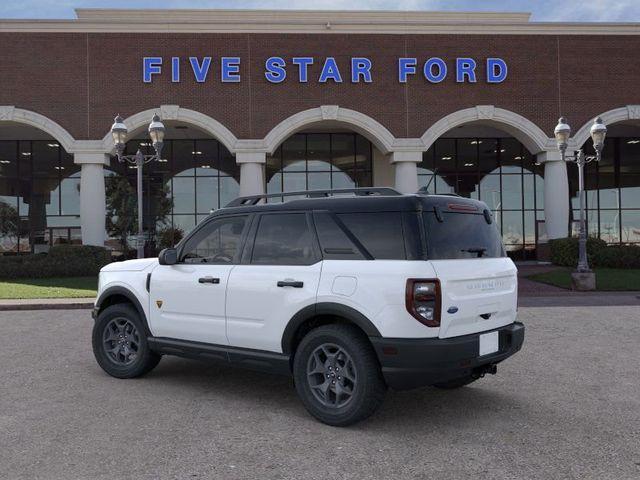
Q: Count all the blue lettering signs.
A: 1